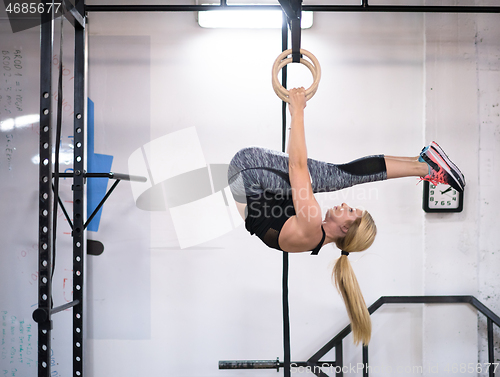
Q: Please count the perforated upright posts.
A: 2